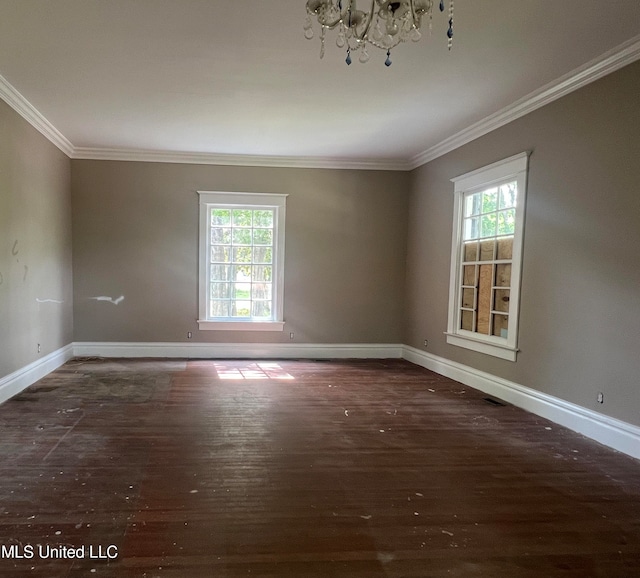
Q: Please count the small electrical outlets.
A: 5